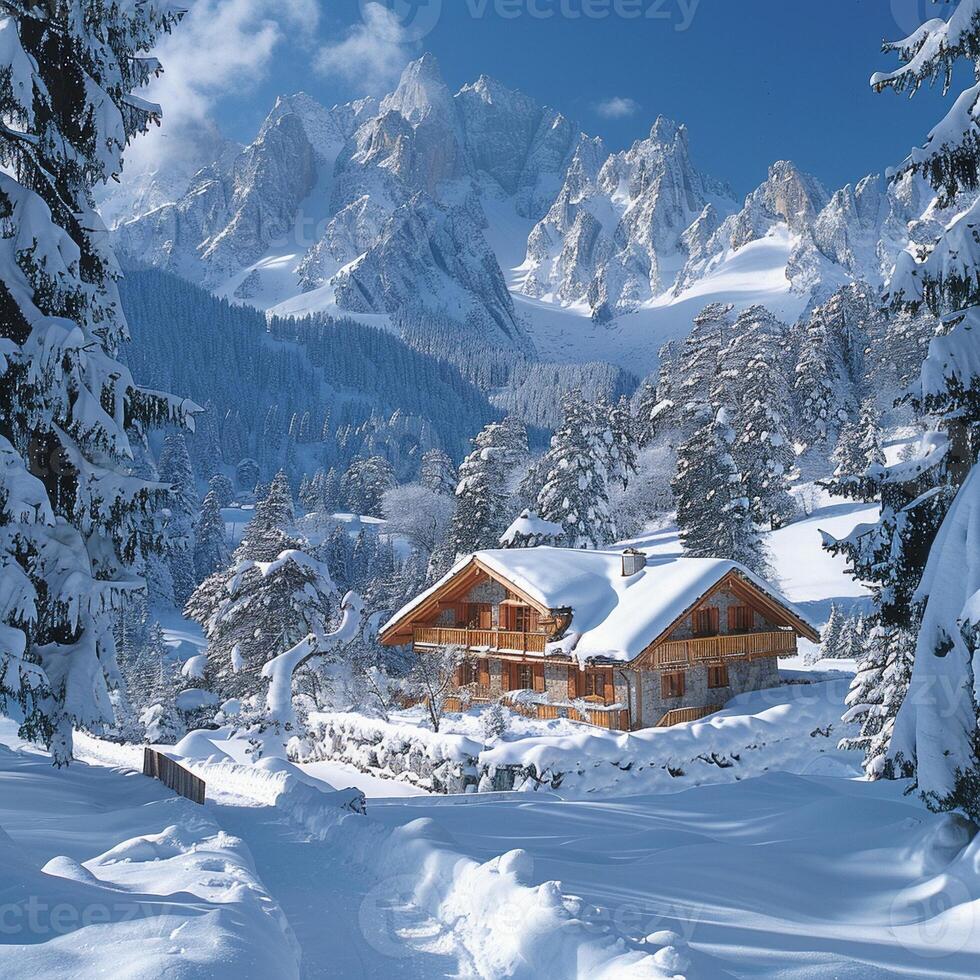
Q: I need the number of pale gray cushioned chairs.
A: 0